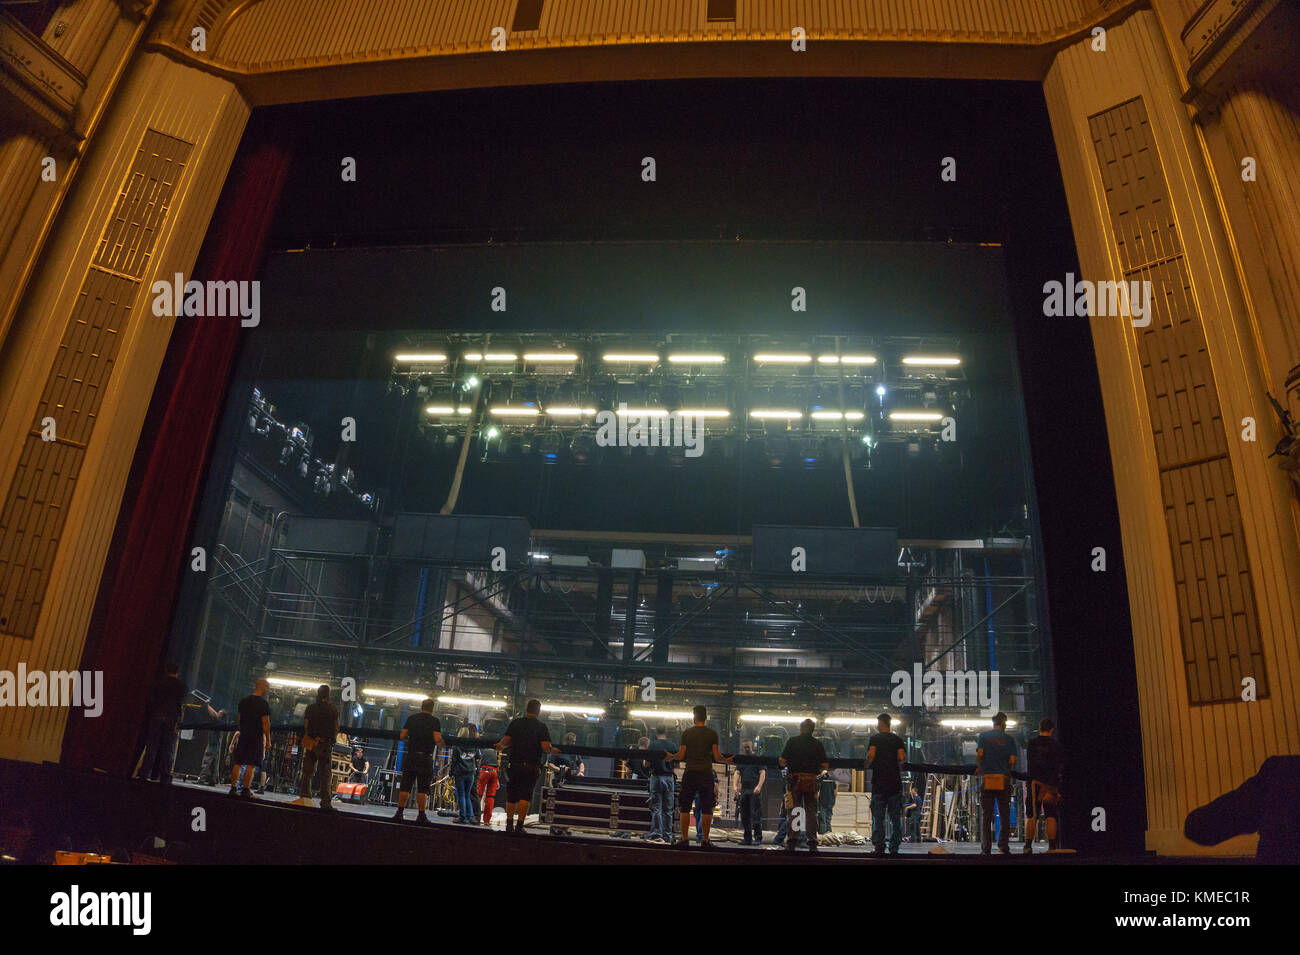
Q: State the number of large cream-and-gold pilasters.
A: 2